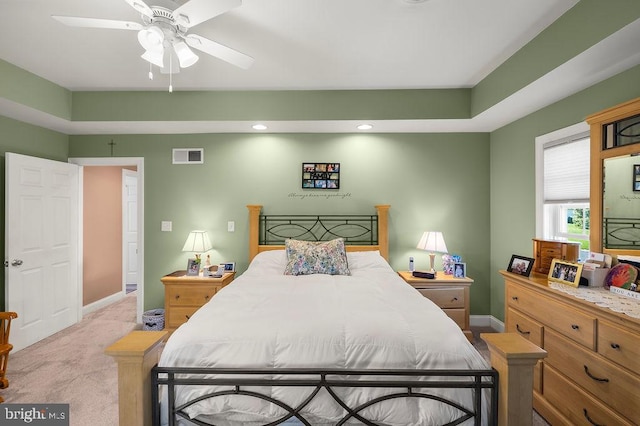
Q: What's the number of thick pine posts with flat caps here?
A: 4